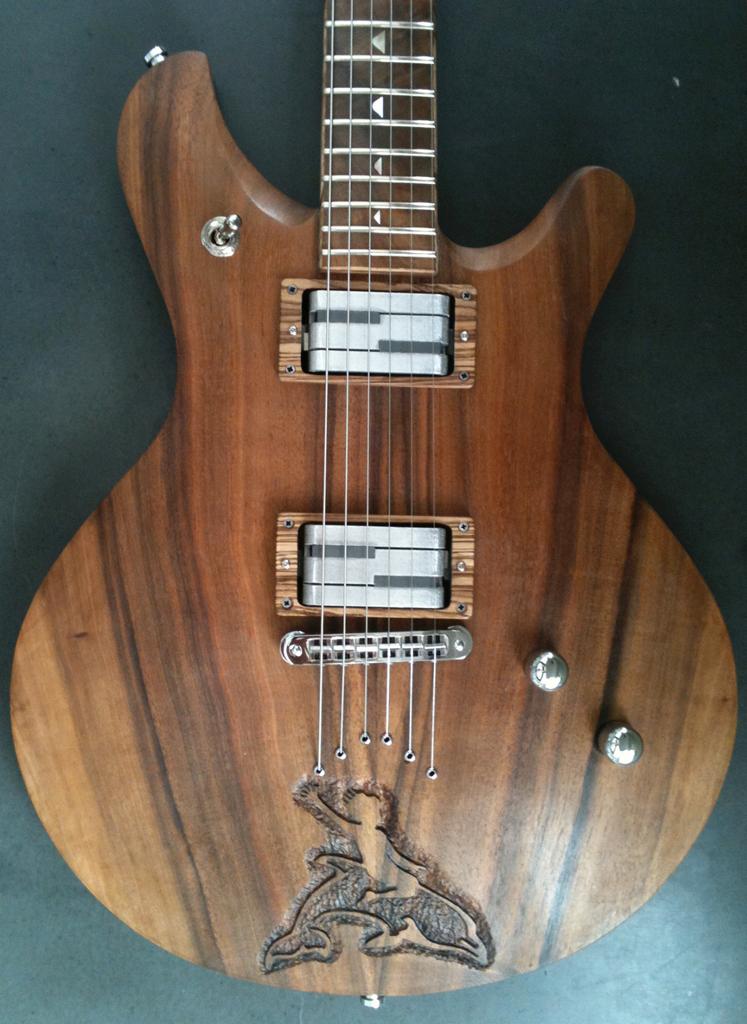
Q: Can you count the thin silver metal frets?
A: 9